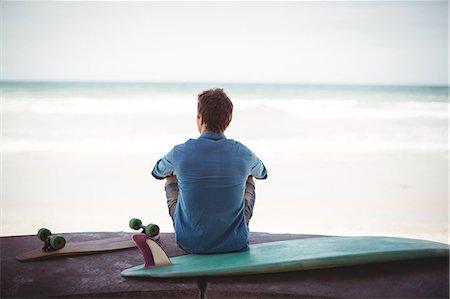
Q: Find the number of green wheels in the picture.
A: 4